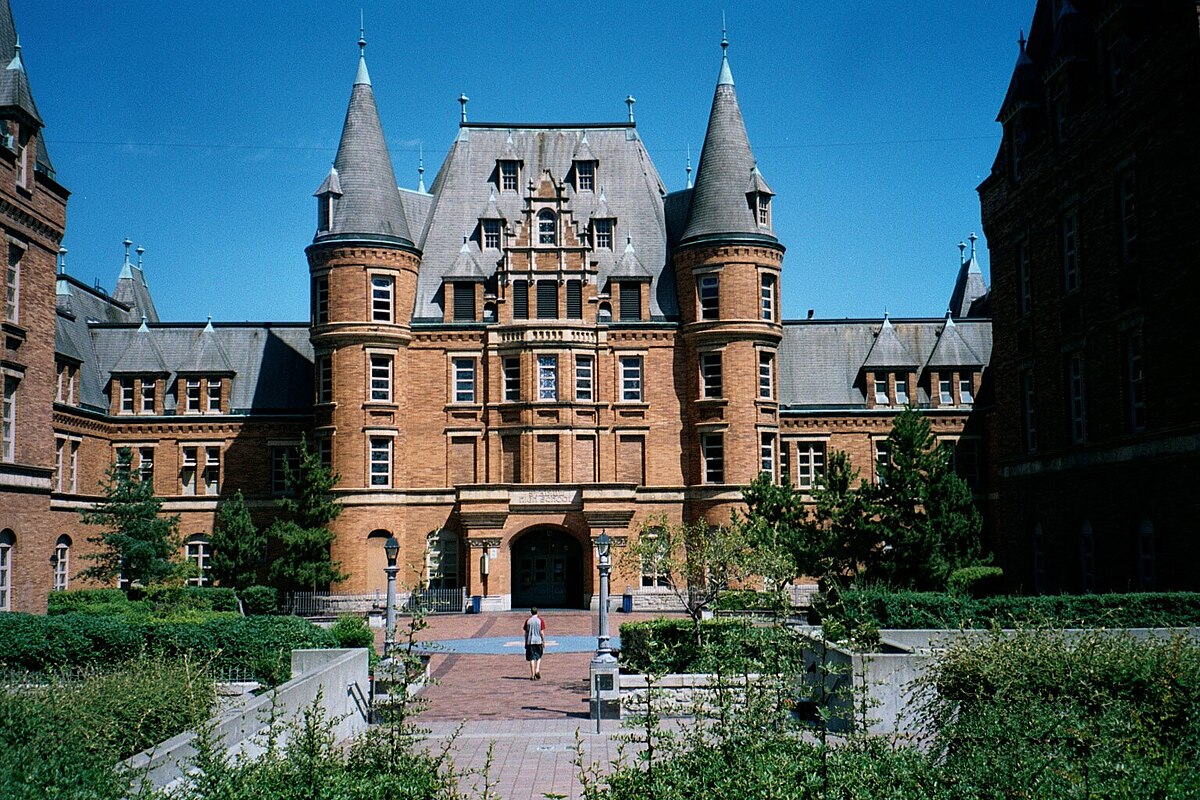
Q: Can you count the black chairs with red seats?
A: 0